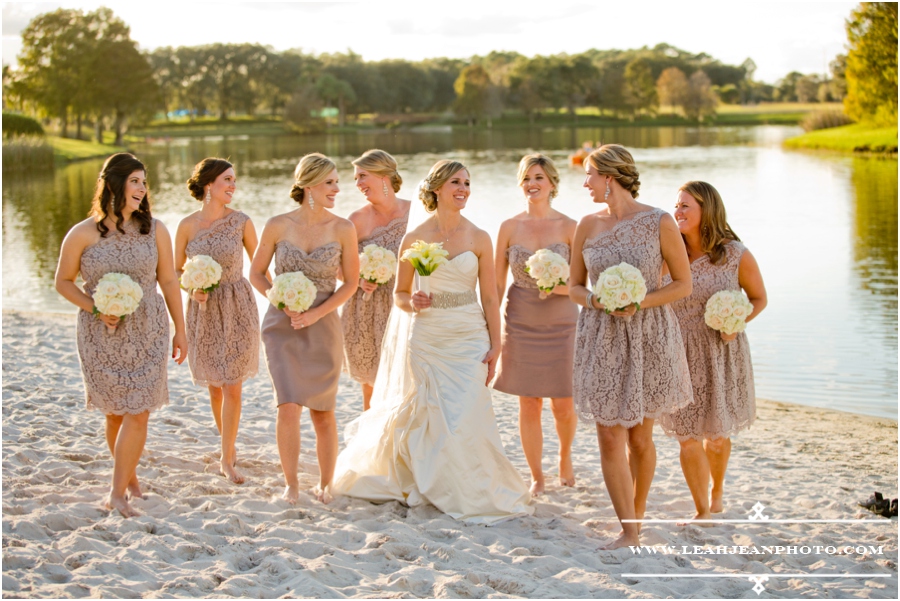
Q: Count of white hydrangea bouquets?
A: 7